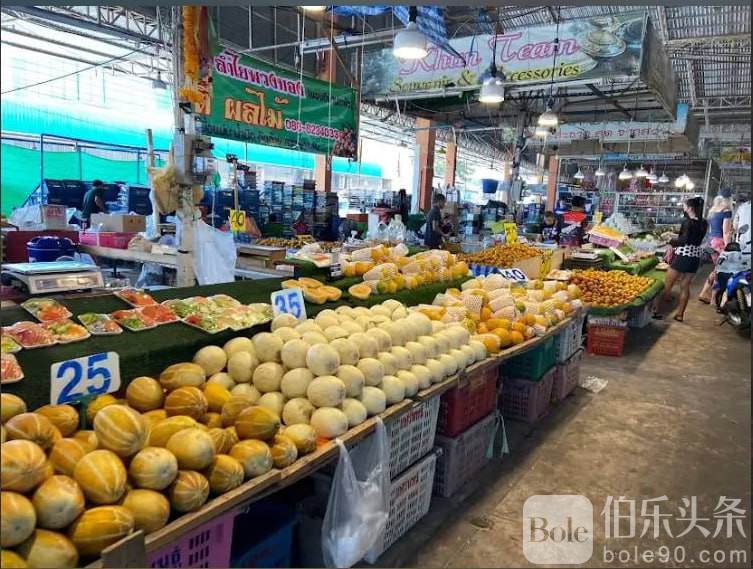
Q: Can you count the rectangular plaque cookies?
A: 0